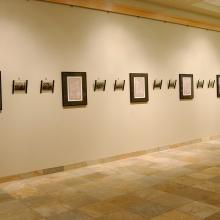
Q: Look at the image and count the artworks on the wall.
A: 13